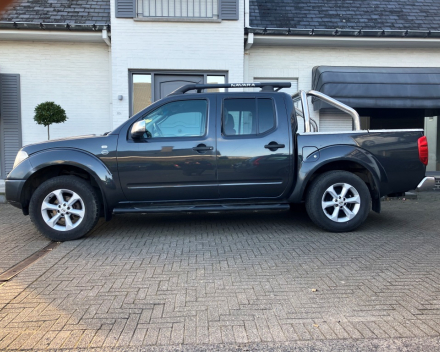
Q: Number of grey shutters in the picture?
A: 3